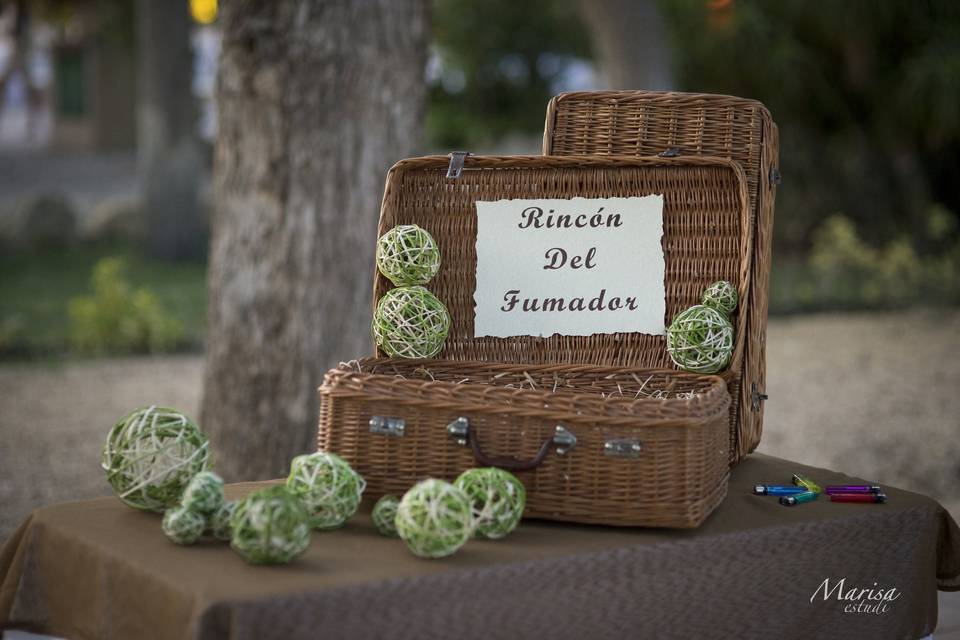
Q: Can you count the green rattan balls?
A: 13